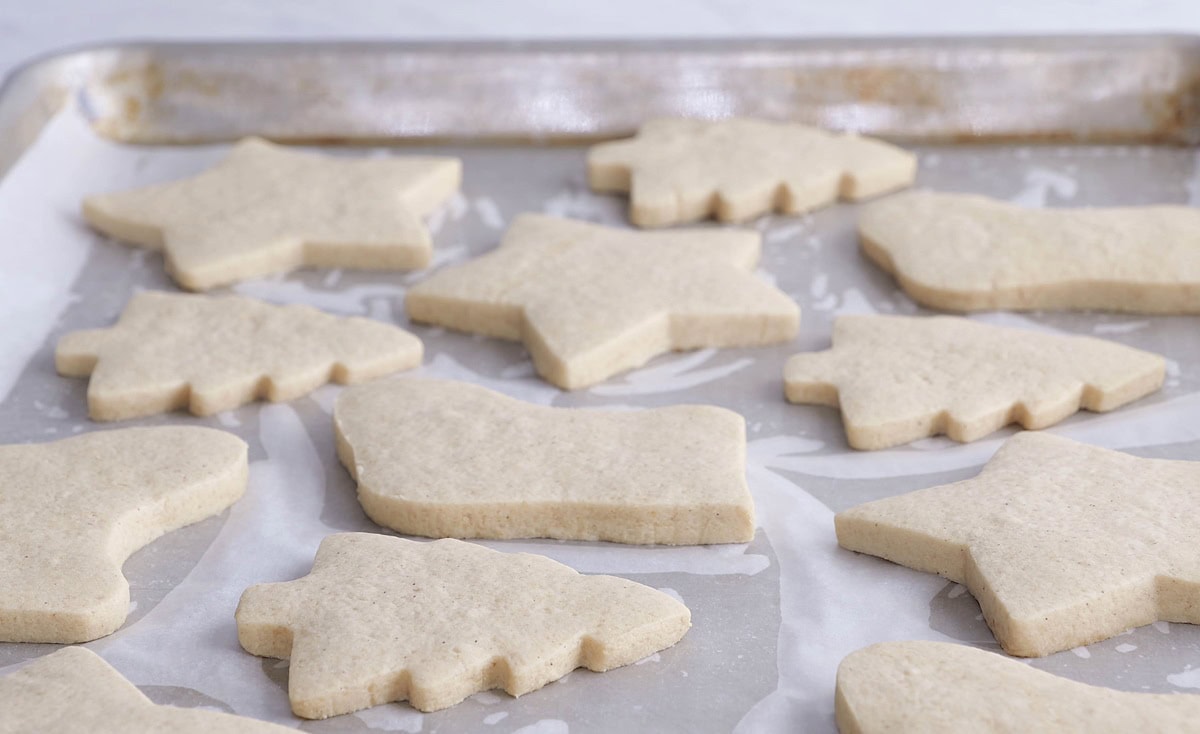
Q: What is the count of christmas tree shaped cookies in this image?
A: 4